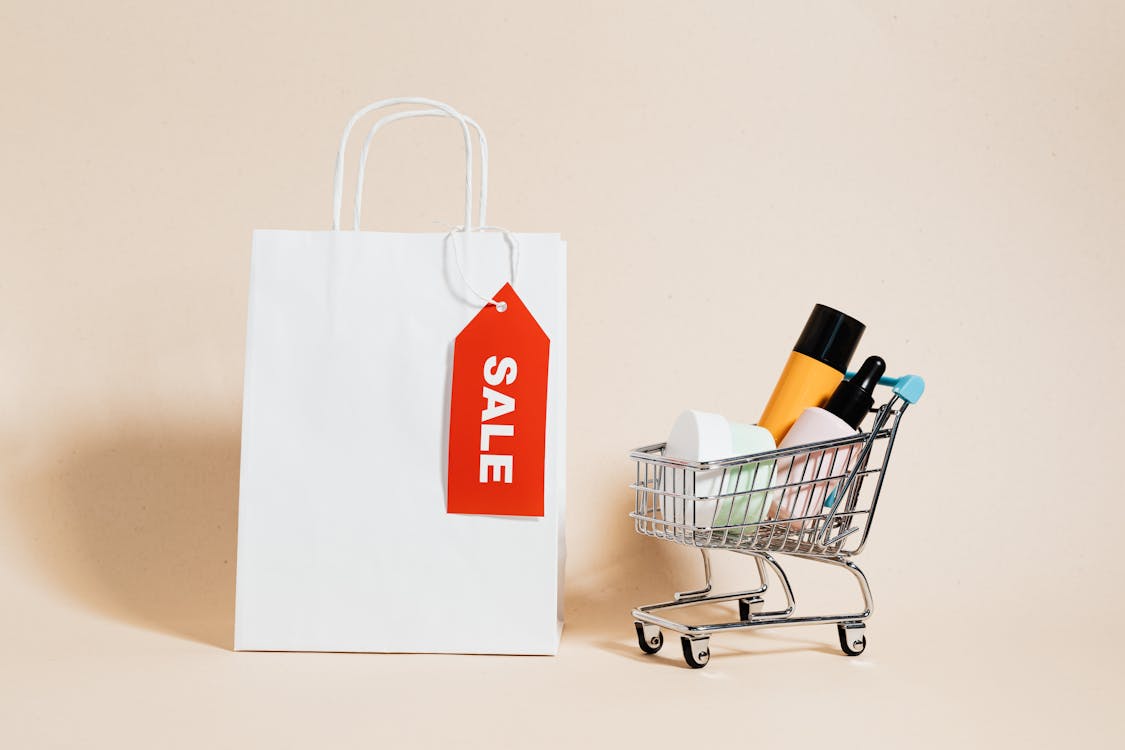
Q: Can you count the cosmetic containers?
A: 3